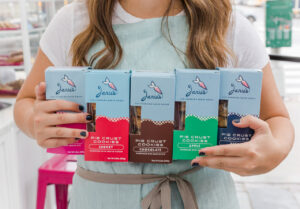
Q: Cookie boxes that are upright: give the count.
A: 5